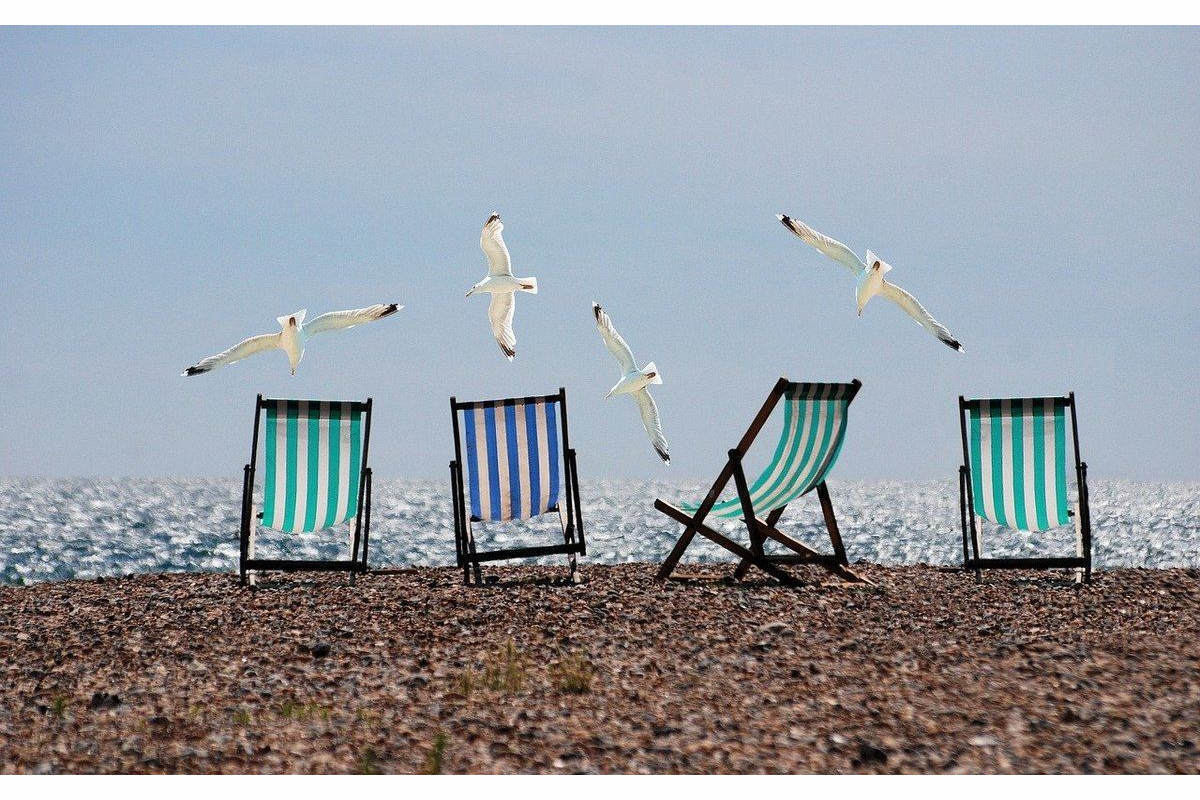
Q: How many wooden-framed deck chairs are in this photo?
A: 4